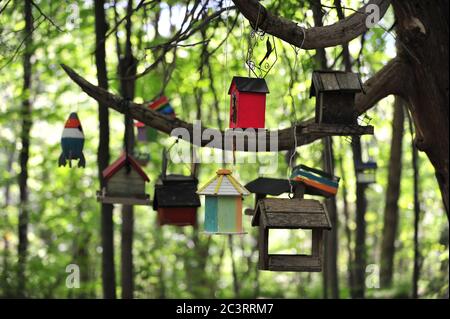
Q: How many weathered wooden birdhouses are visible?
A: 2